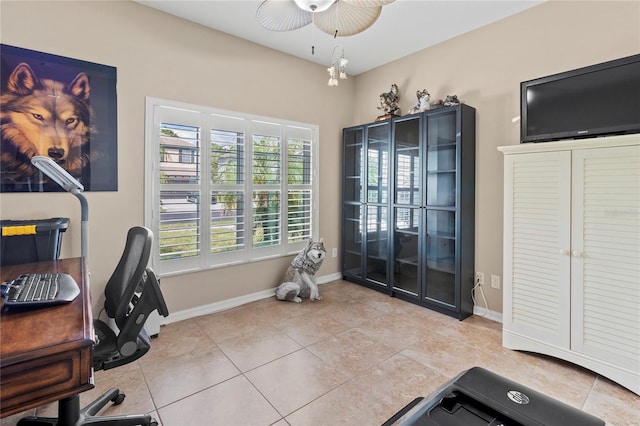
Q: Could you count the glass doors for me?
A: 4